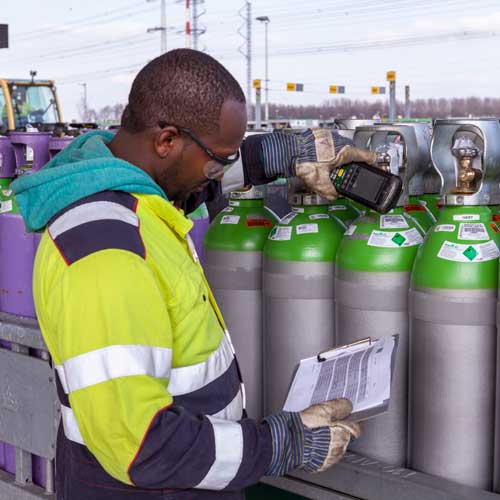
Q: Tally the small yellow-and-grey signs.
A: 3